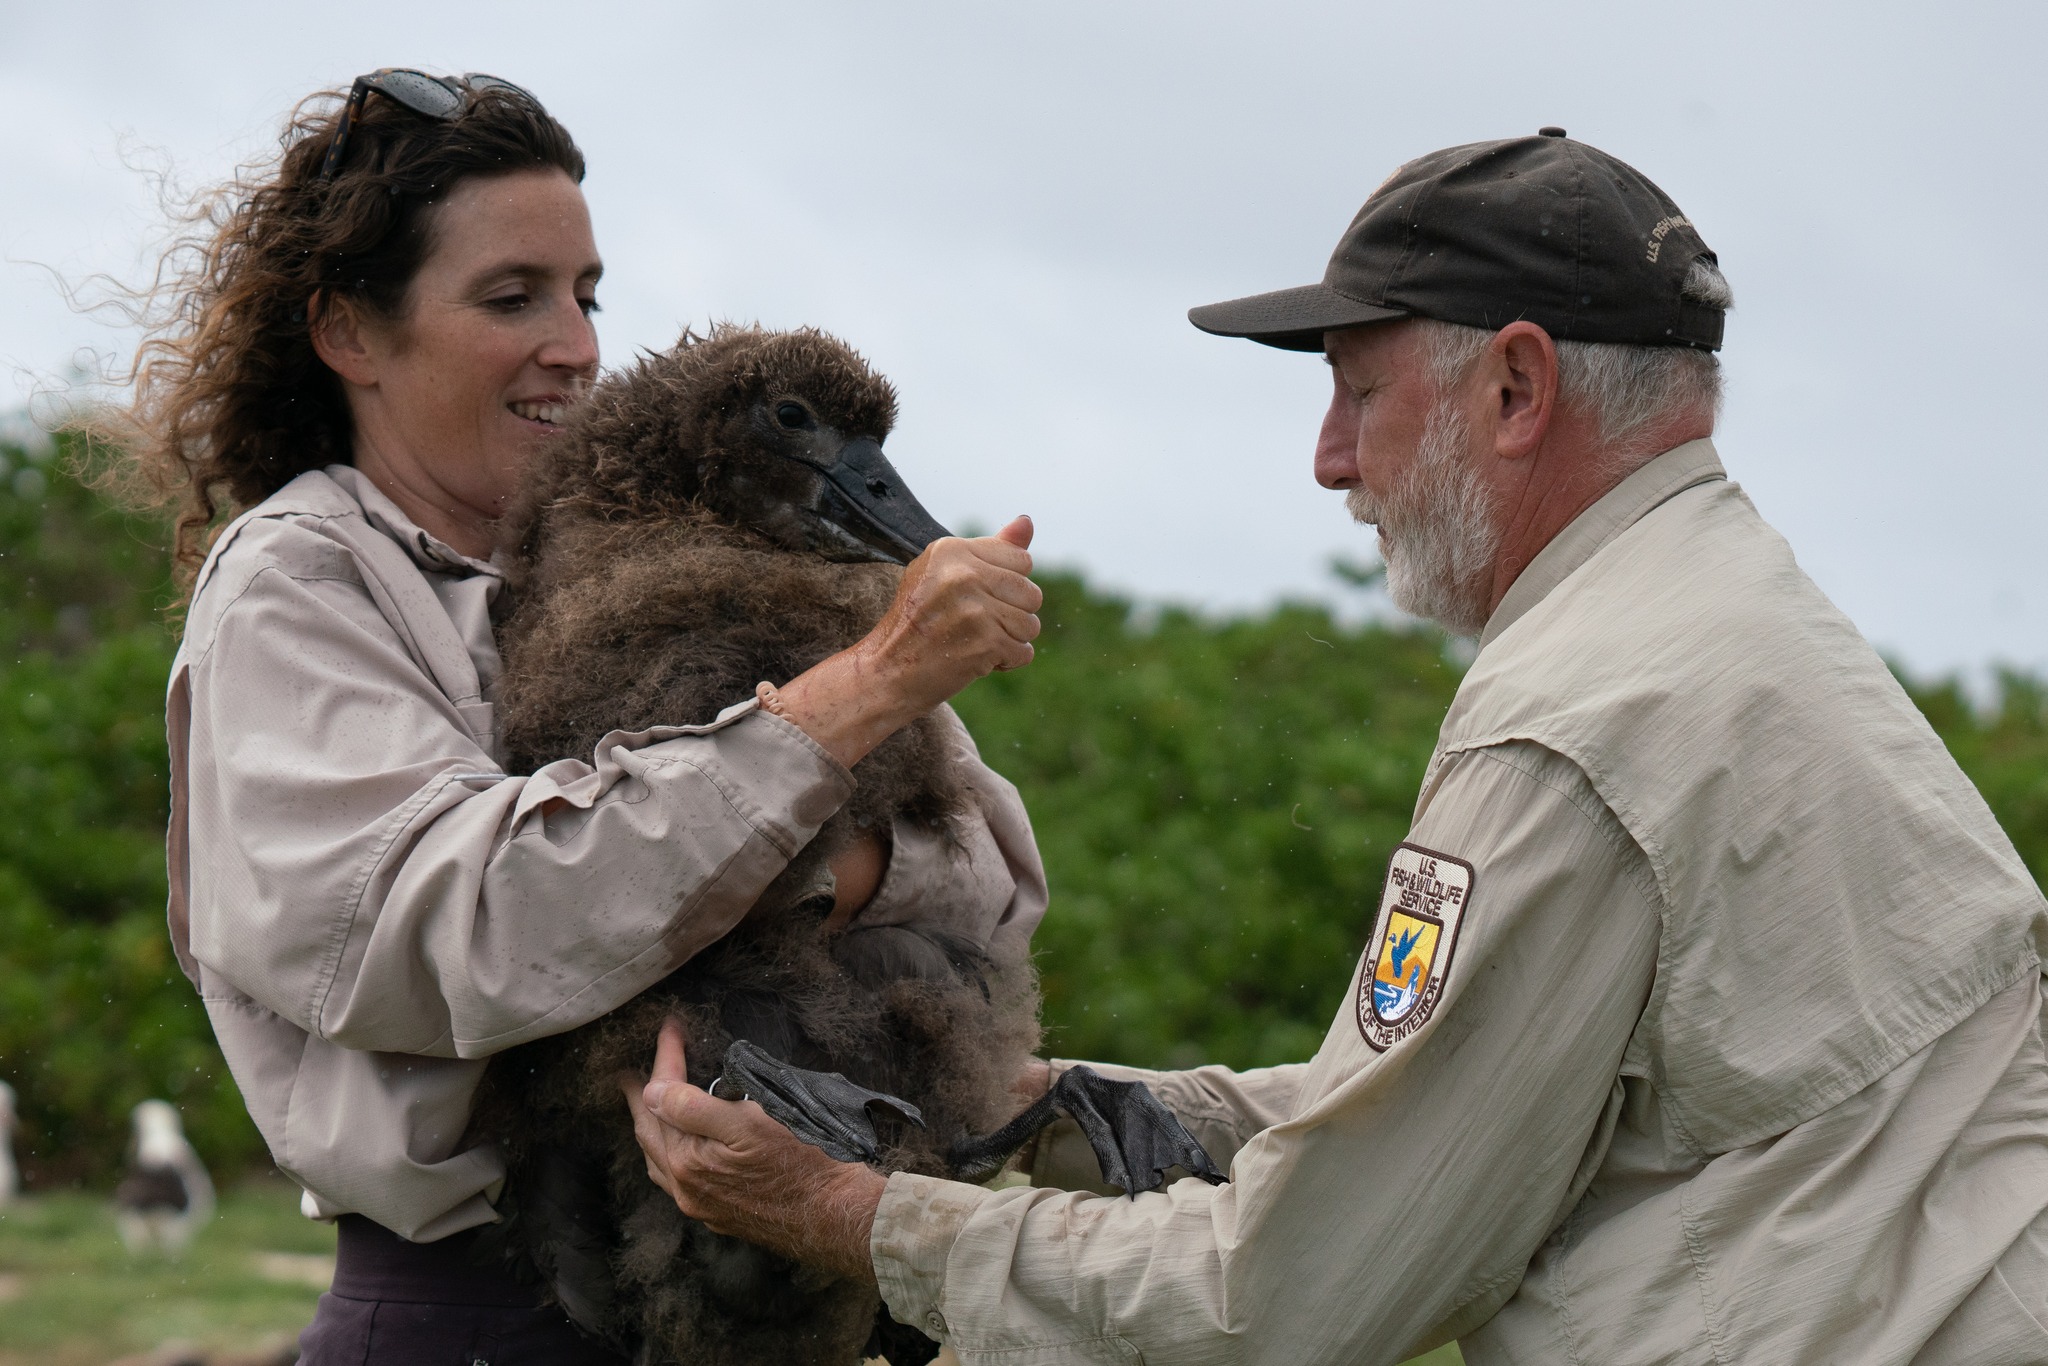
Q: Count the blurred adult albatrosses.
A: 2